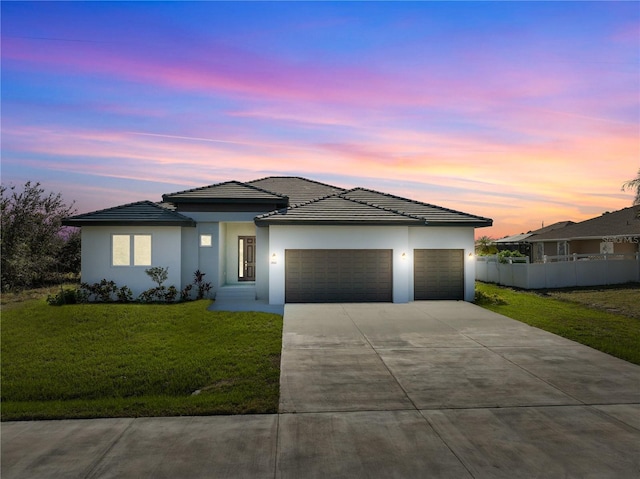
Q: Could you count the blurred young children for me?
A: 0